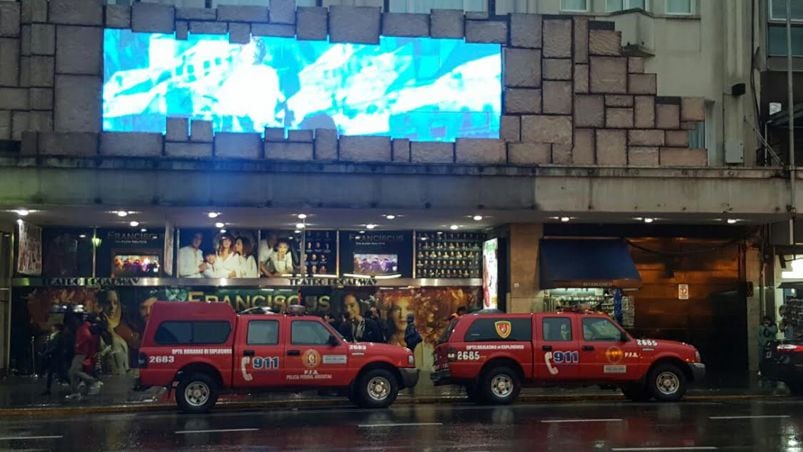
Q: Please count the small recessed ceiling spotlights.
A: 14